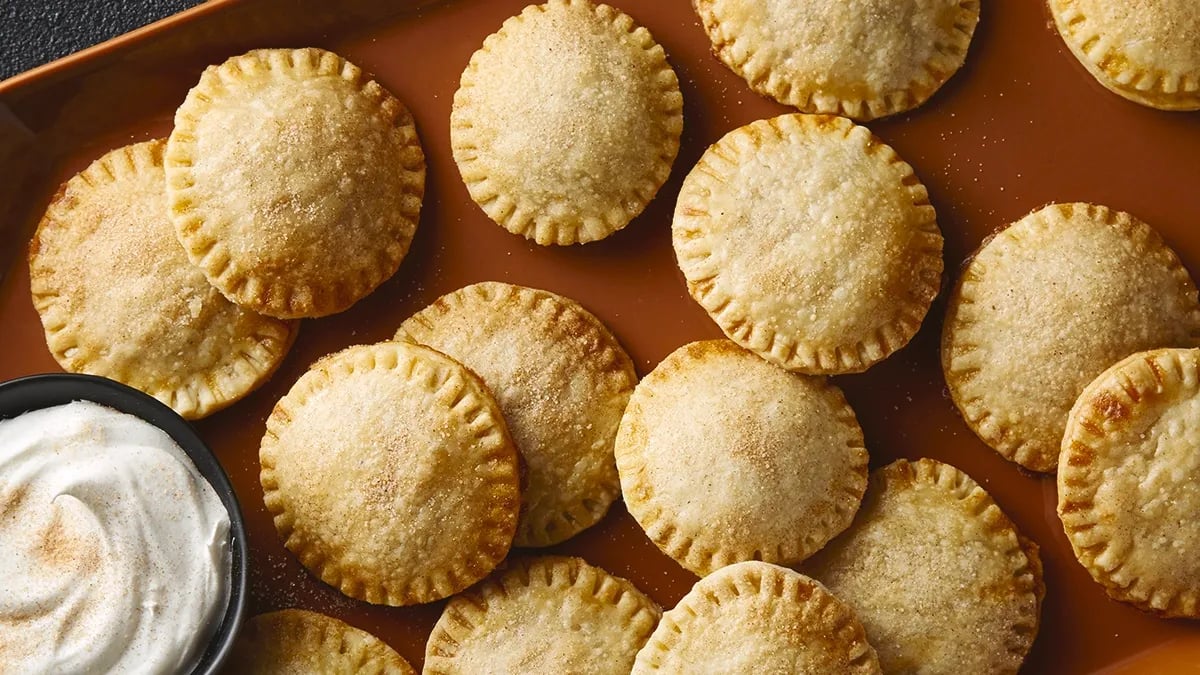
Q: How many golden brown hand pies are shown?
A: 15